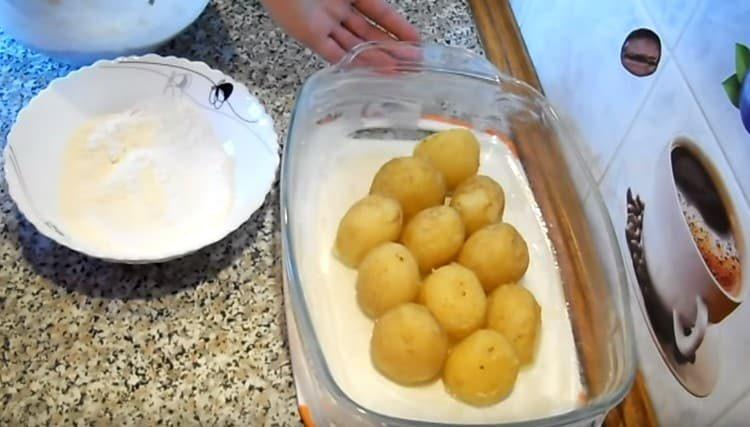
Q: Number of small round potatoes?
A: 11